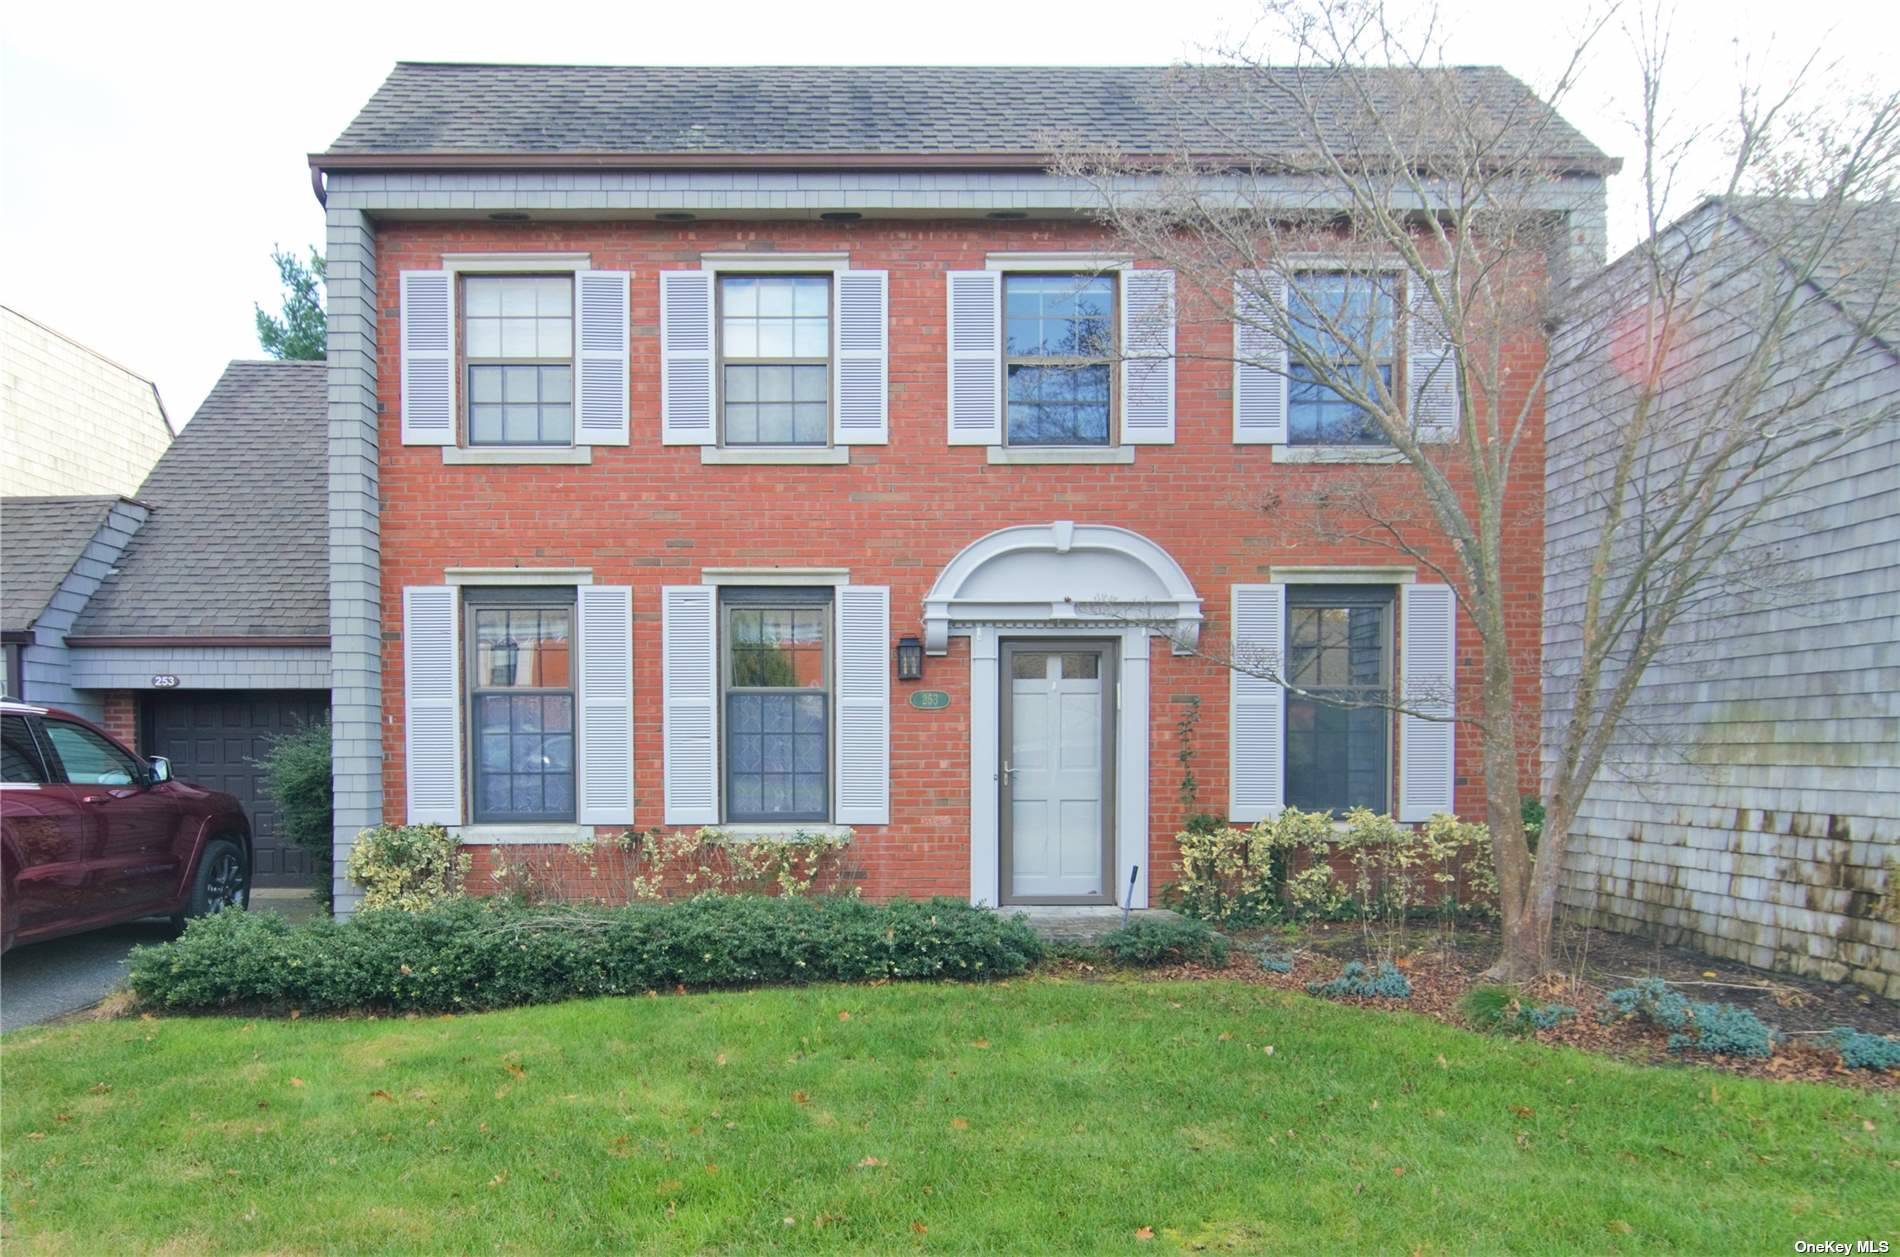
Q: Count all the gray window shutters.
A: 14